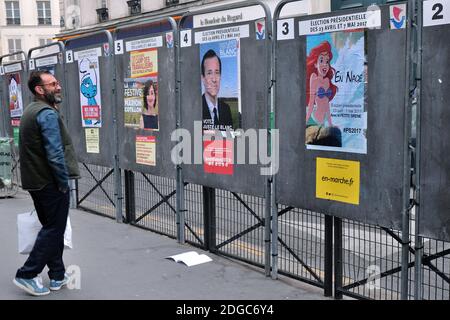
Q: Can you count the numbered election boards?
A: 7